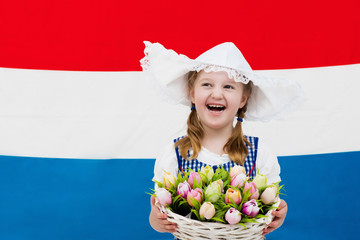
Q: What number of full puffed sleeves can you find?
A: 2